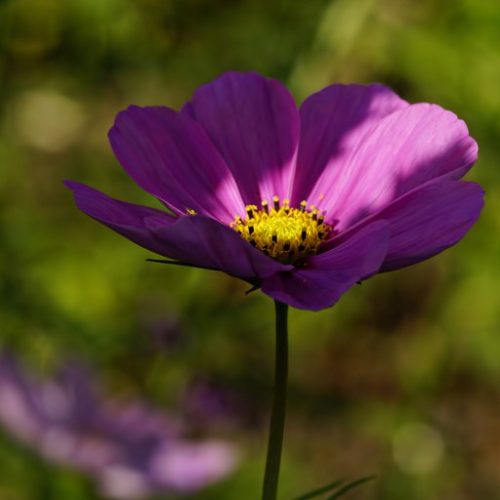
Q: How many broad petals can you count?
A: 8